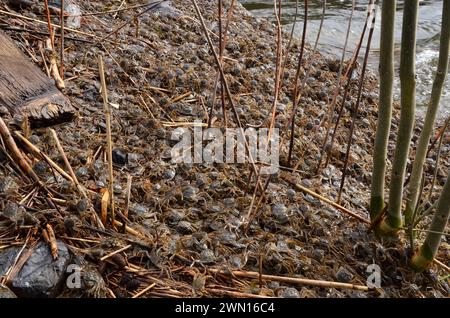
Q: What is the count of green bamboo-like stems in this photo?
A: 4